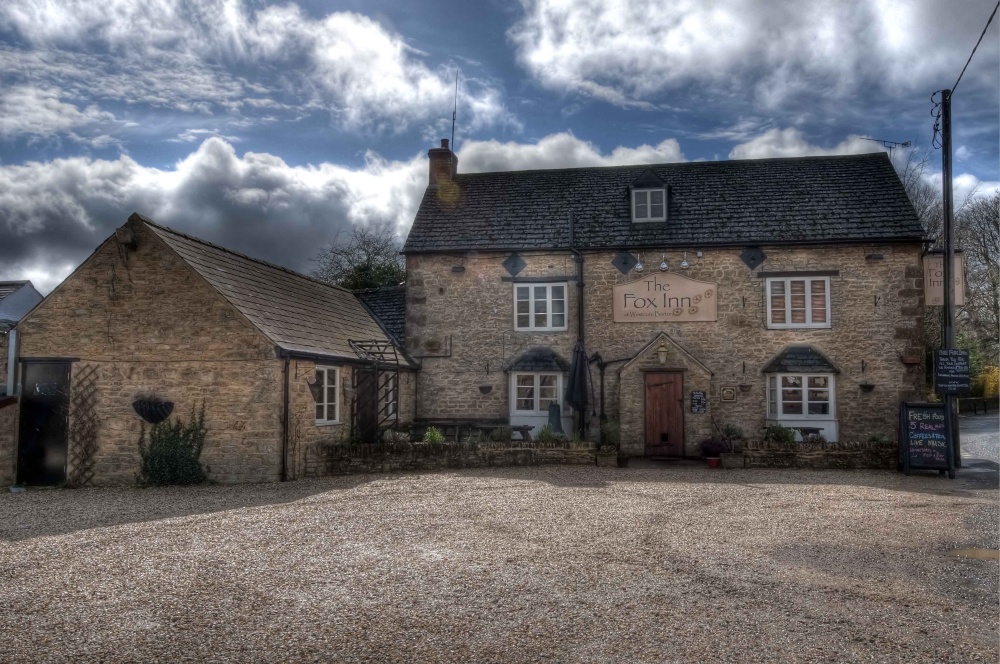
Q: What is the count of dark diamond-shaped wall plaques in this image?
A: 3